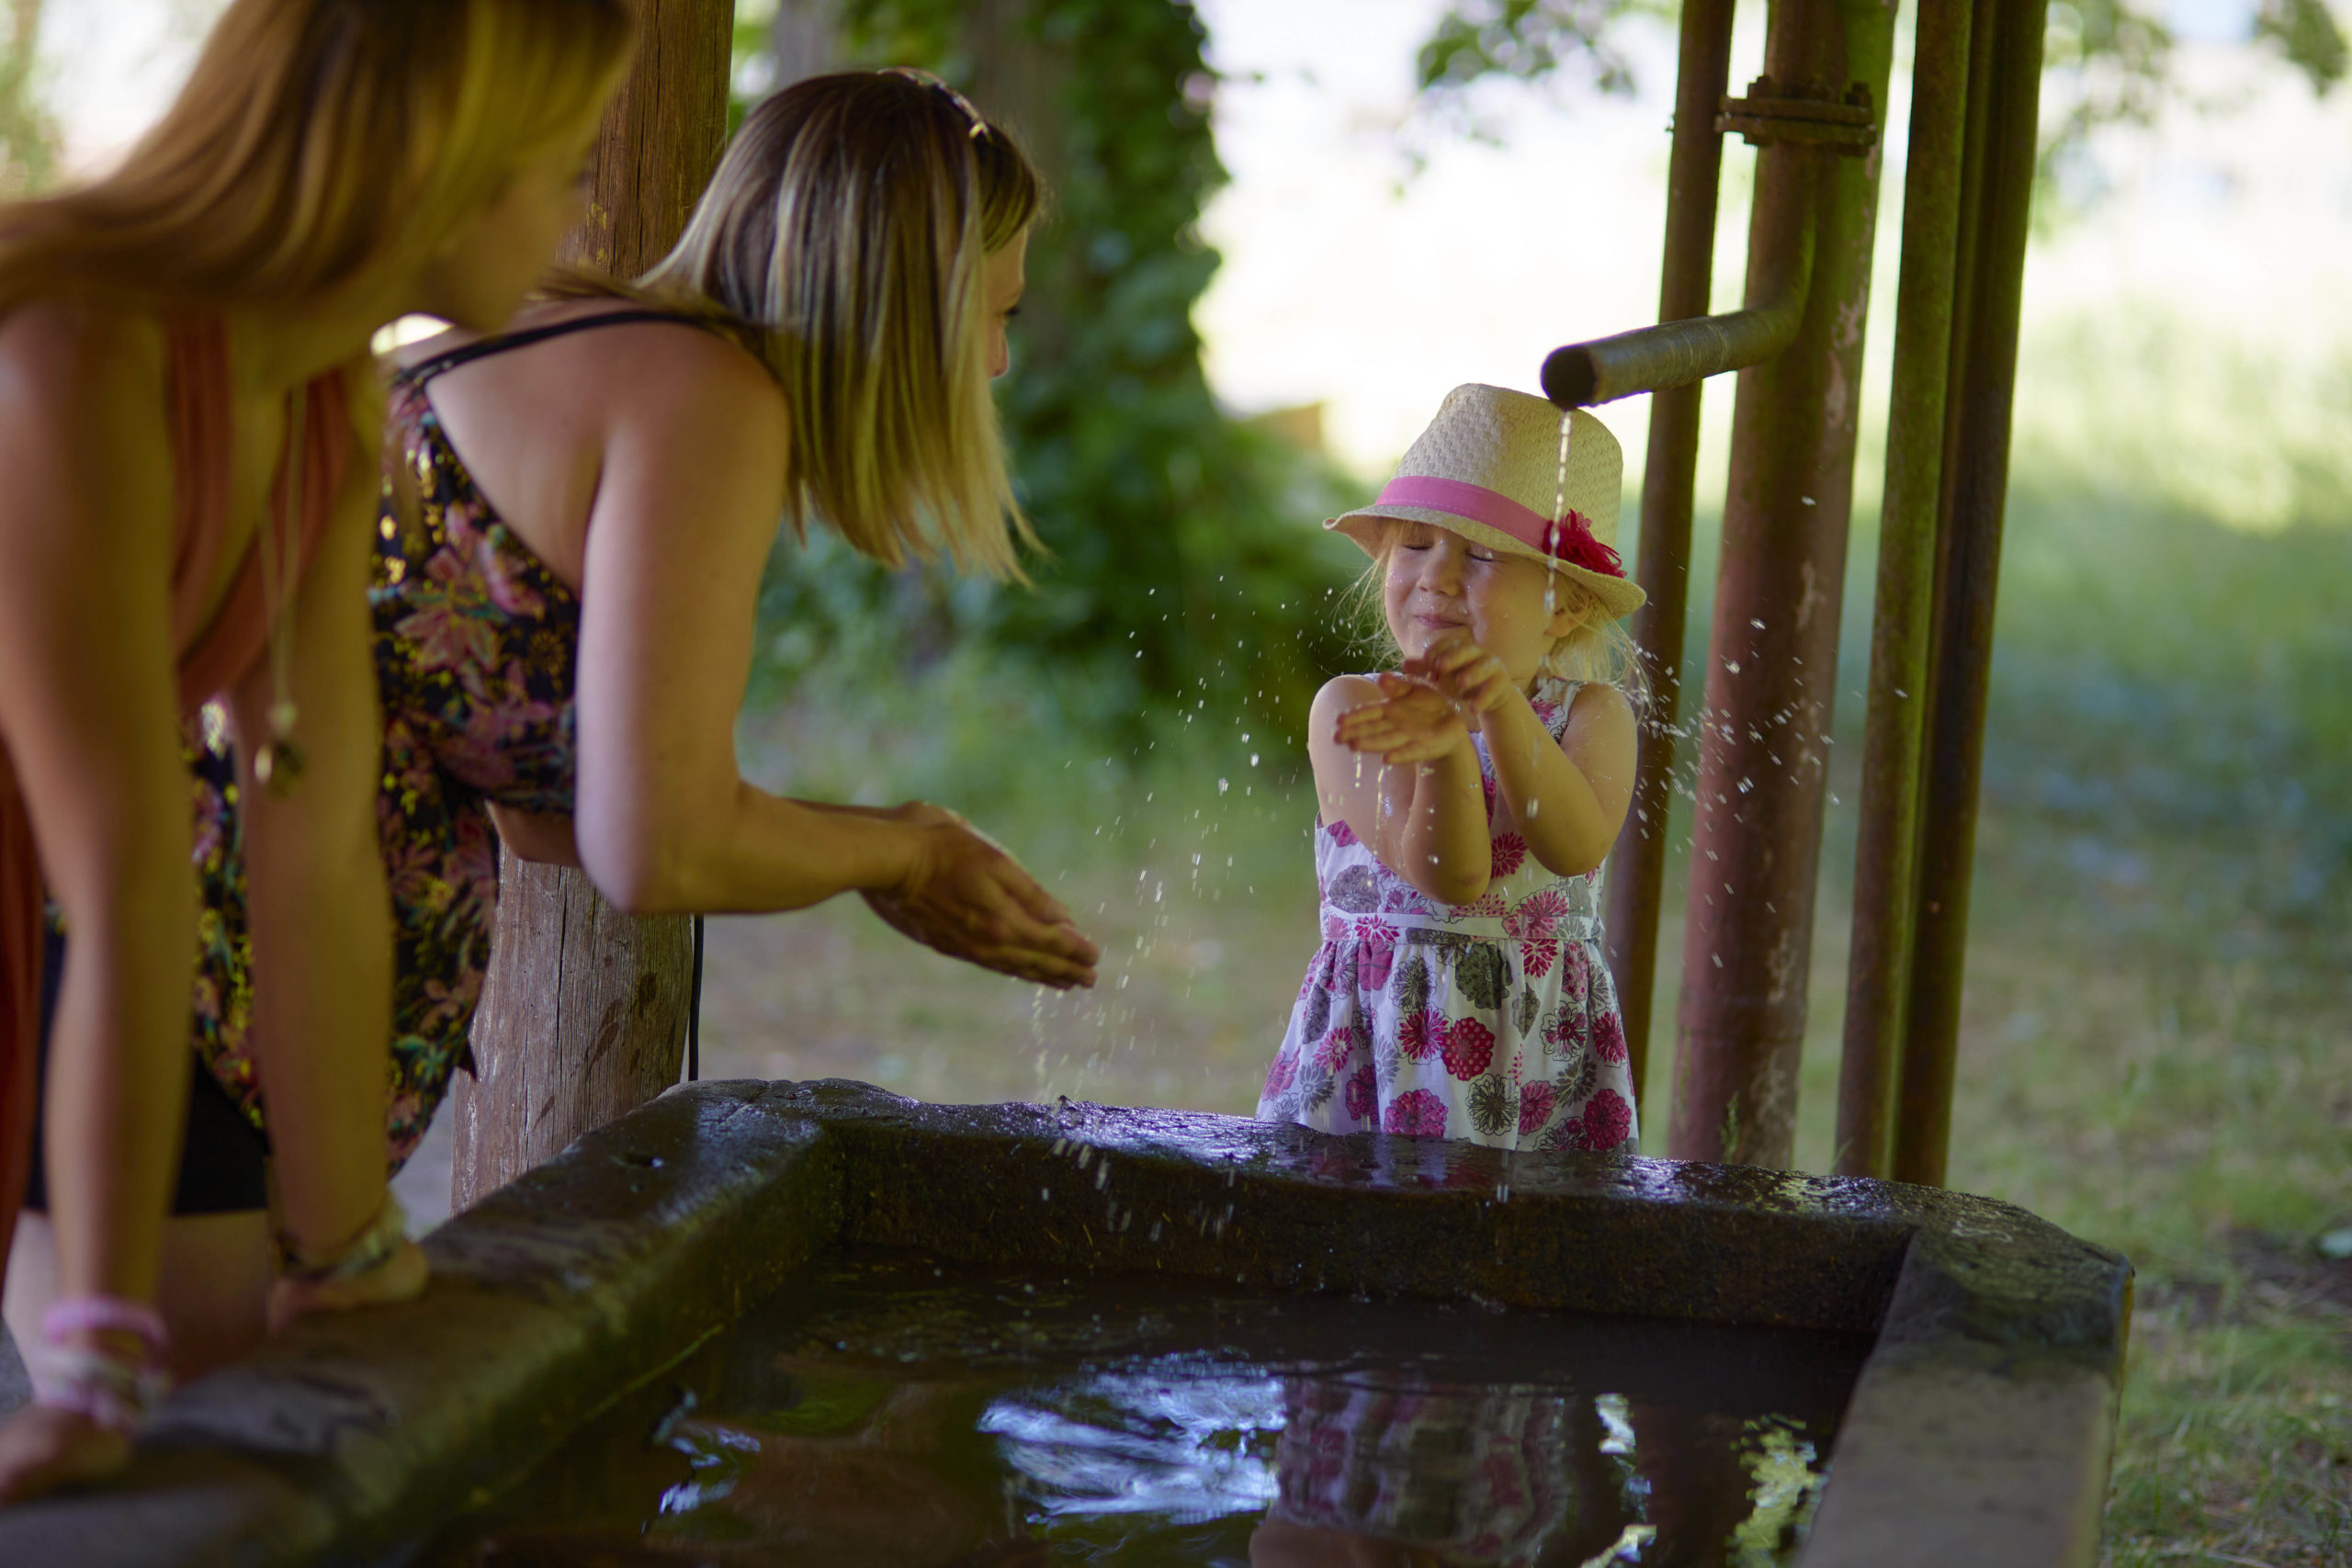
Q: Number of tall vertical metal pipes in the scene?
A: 4